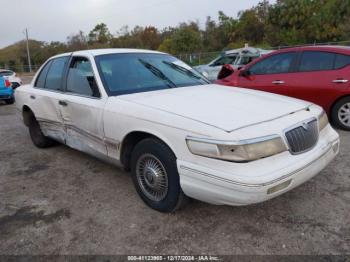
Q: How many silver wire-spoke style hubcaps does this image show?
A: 1